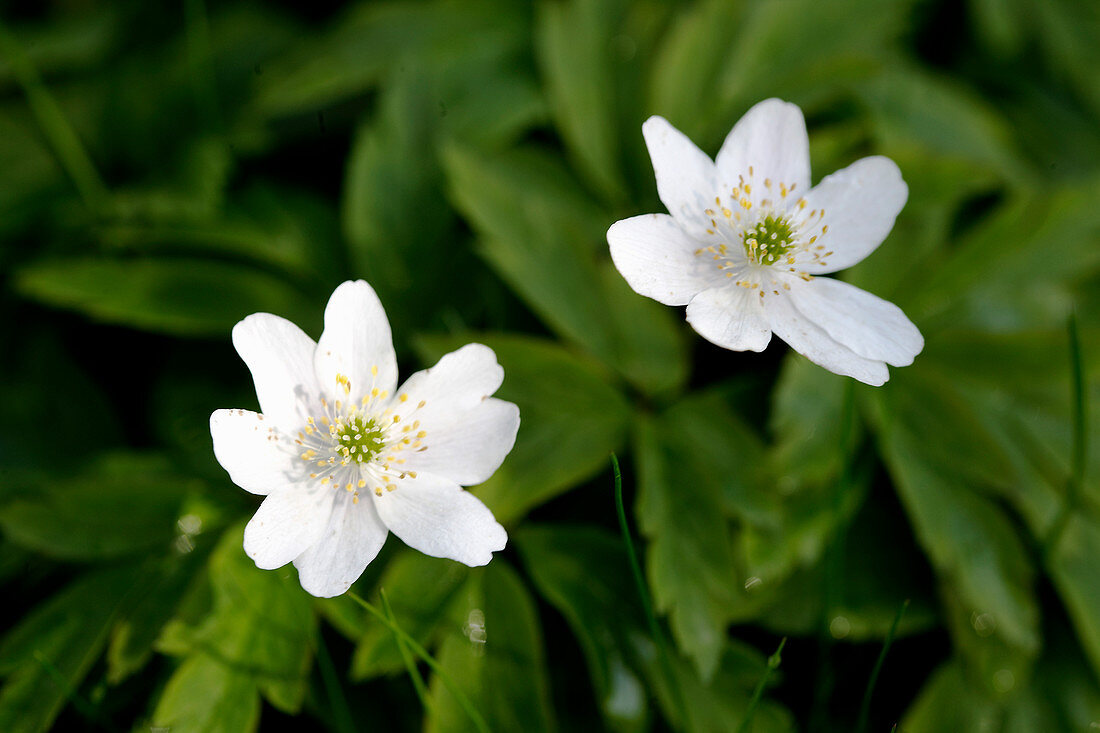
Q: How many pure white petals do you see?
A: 14